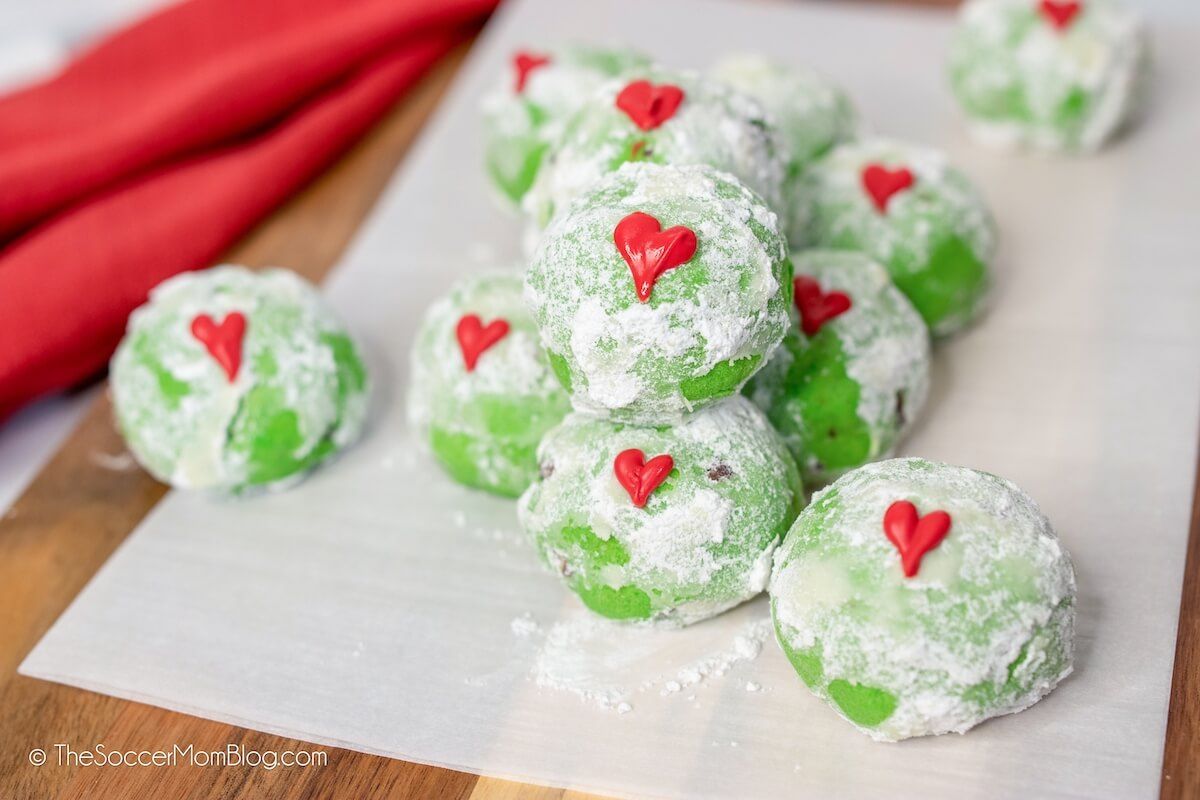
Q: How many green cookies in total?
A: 11